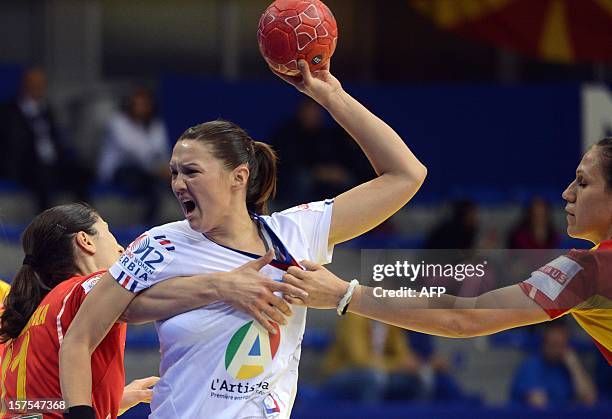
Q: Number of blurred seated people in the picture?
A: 8